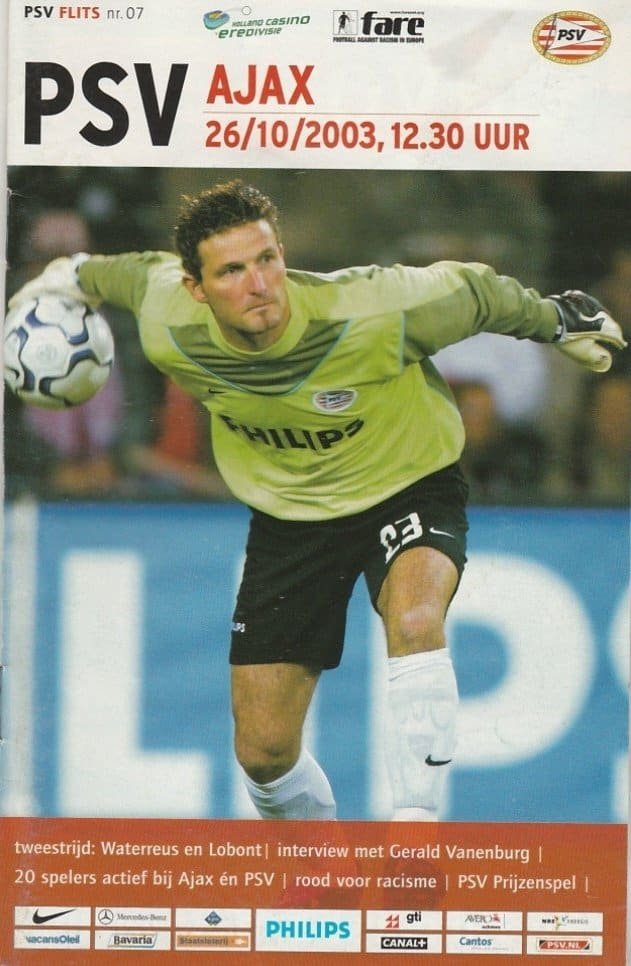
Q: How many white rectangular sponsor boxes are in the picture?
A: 13